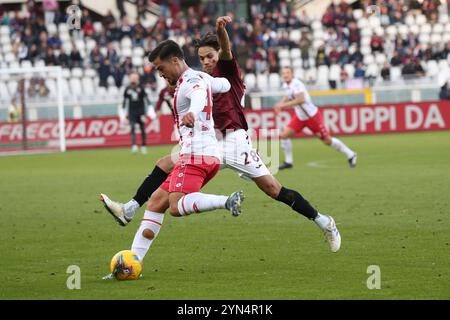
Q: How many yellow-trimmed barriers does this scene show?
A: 1